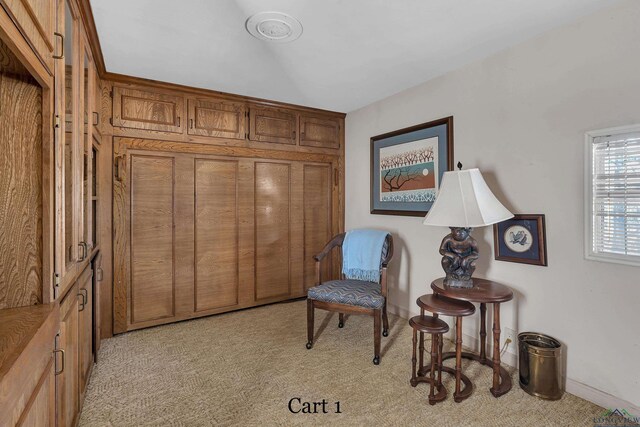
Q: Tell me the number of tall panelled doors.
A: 4